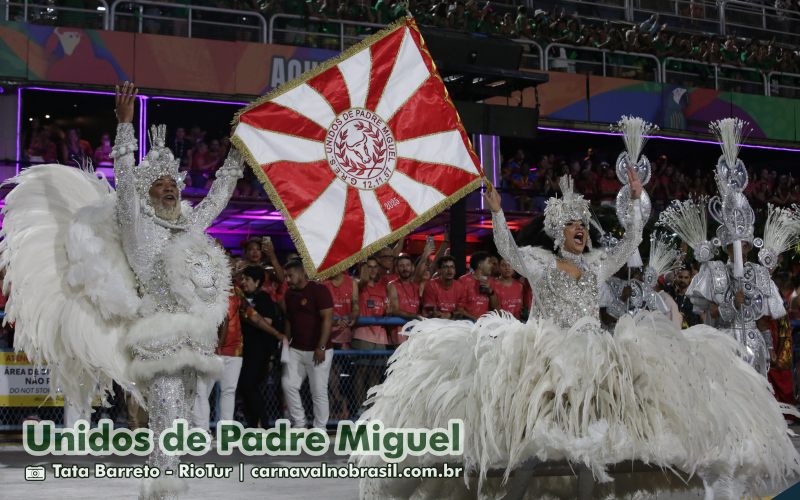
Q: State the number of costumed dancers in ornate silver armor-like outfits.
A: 2